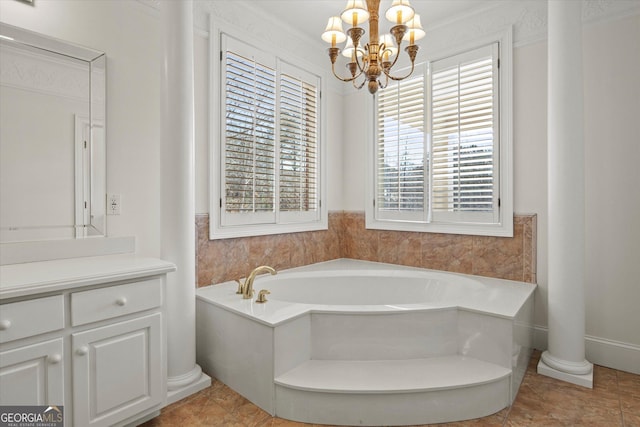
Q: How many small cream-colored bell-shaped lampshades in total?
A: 6